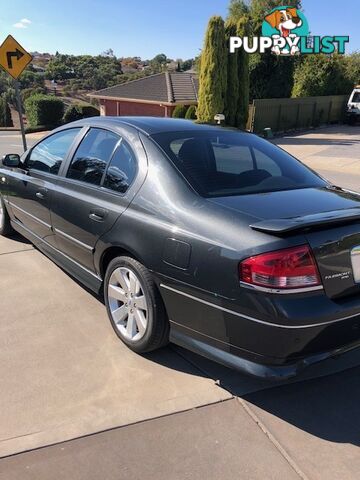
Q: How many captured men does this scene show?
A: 0